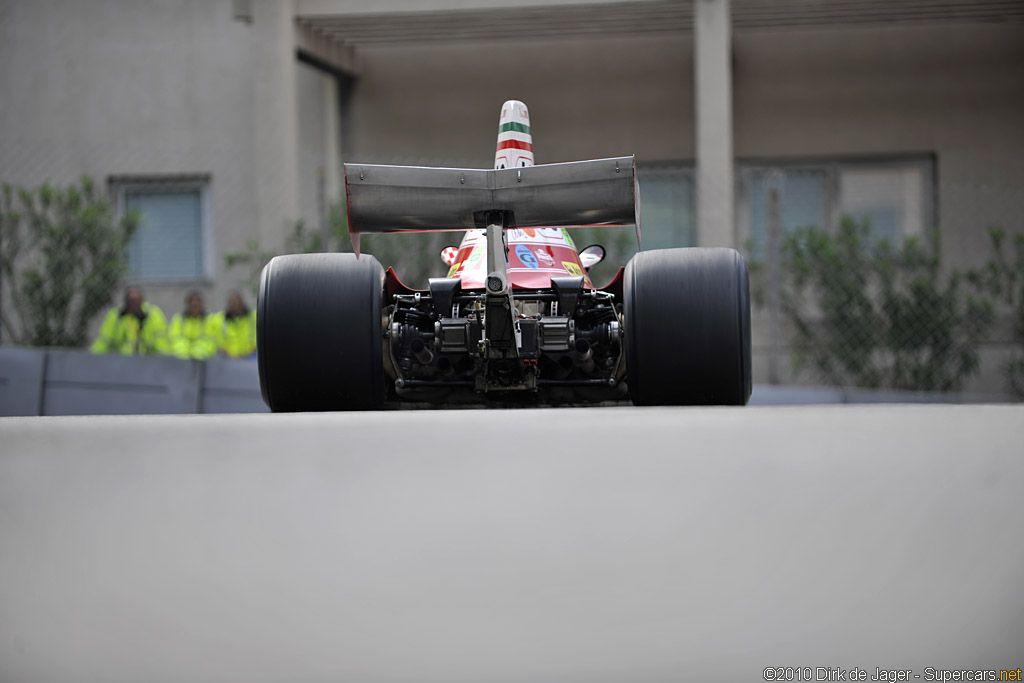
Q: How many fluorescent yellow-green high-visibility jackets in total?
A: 3